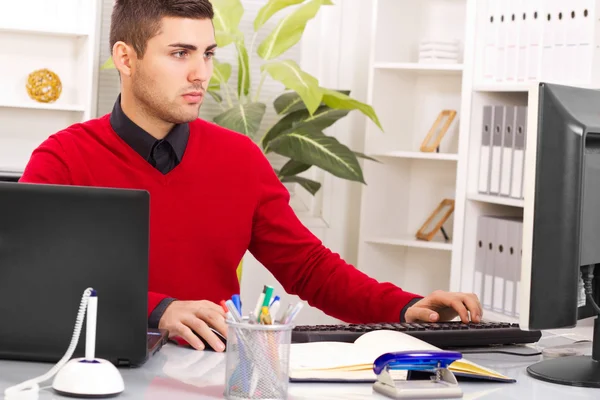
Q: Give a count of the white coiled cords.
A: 1